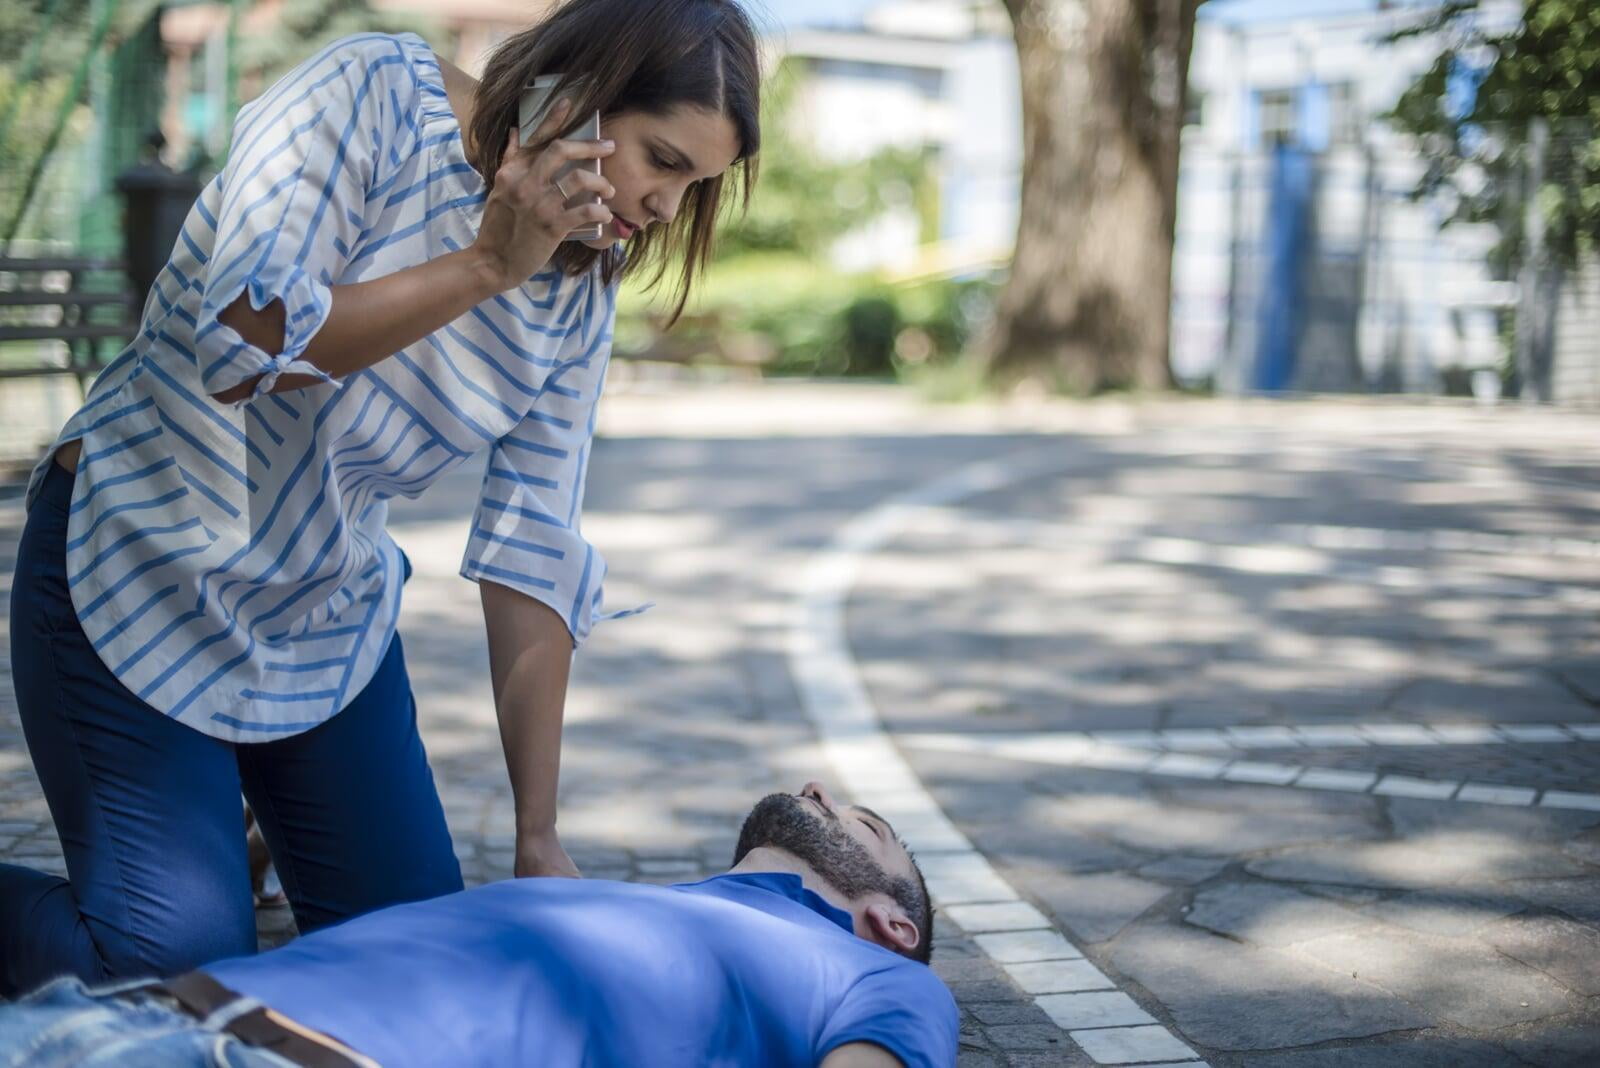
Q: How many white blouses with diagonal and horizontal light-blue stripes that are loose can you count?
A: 1